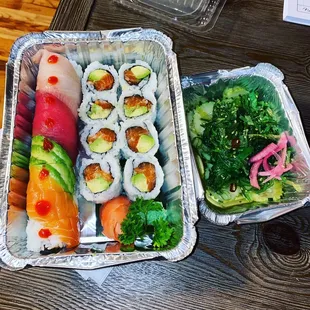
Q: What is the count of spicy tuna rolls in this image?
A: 8